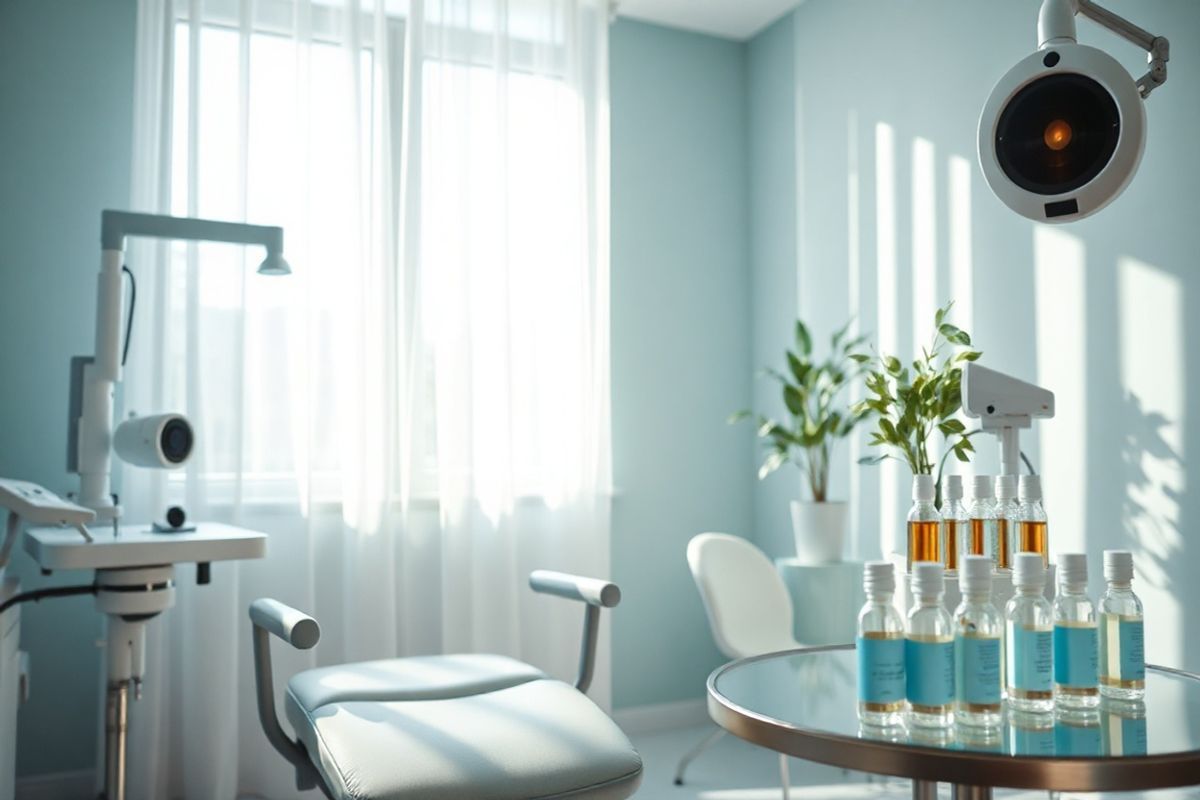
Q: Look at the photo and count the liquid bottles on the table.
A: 11